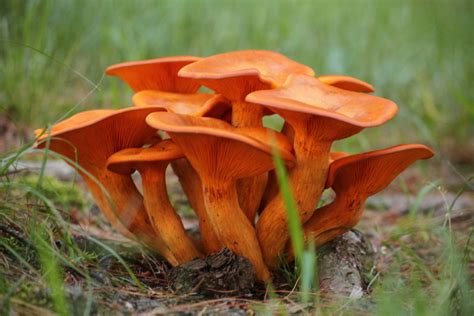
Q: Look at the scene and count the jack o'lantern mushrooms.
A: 9